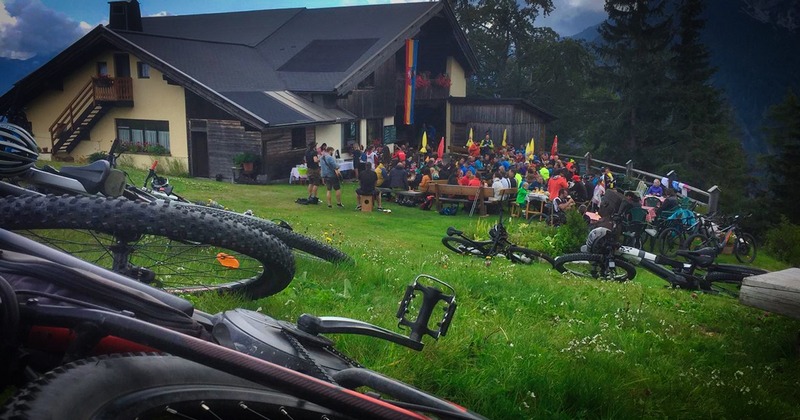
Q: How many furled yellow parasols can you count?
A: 5